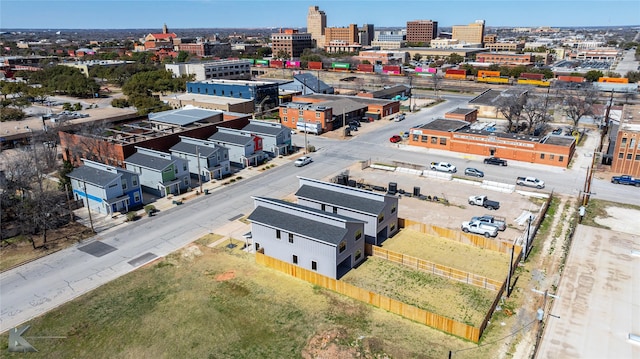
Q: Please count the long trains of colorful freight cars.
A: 1